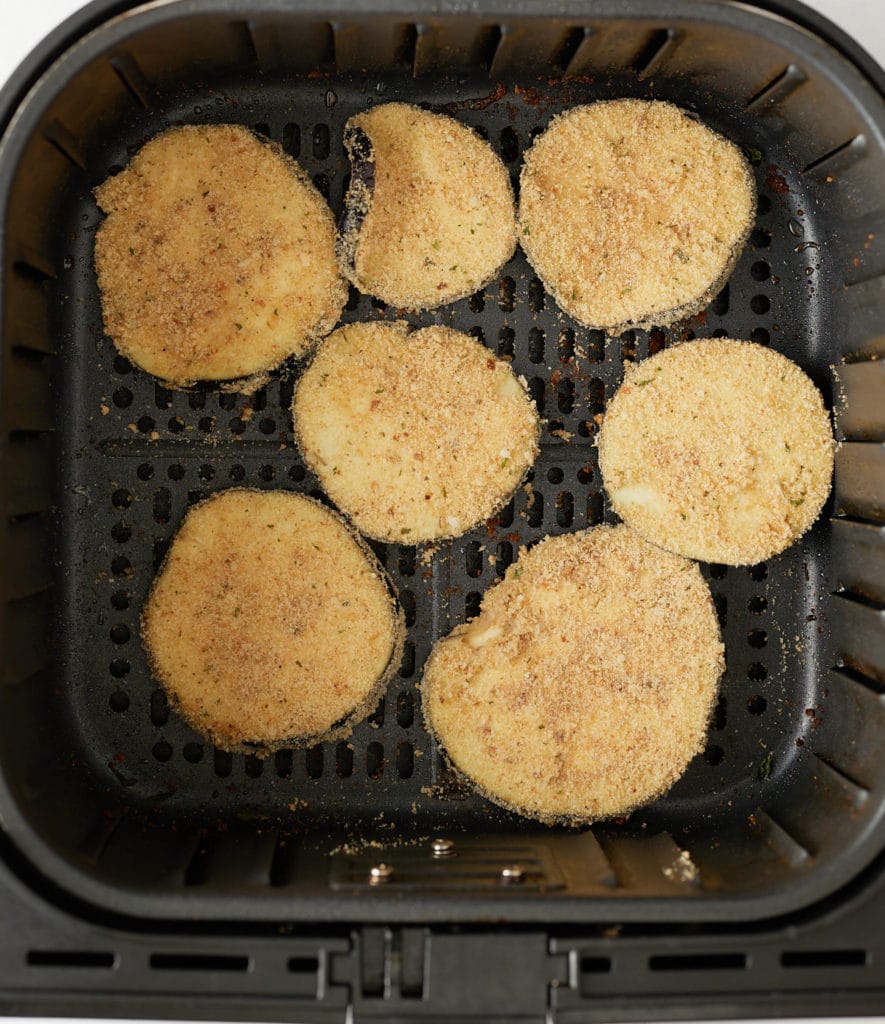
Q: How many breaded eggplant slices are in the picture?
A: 7